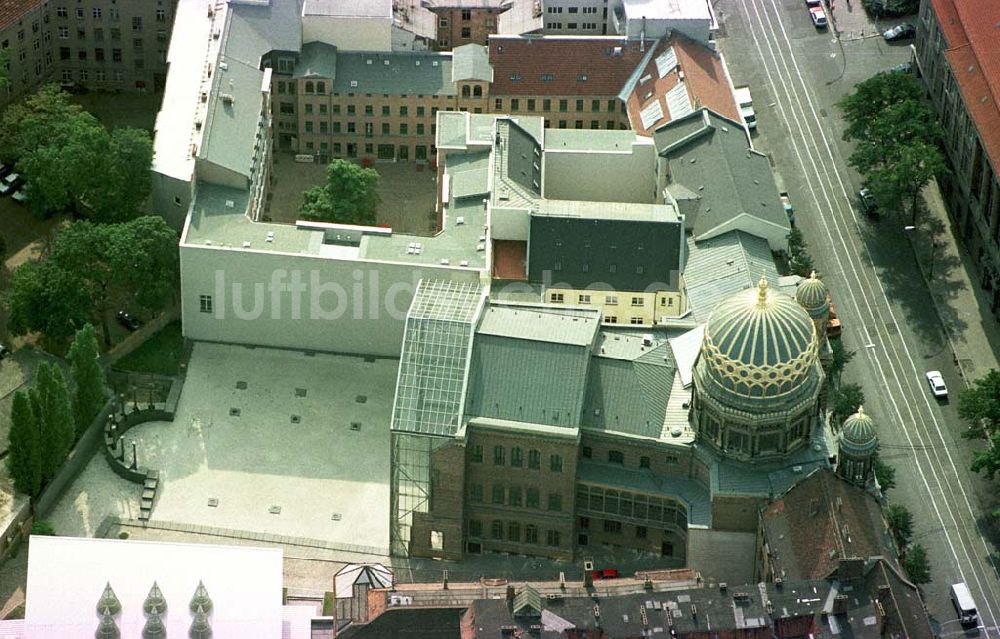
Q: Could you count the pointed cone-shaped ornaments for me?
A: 3